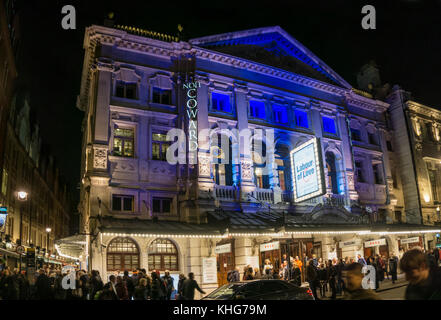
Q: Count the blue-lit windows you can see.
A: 5